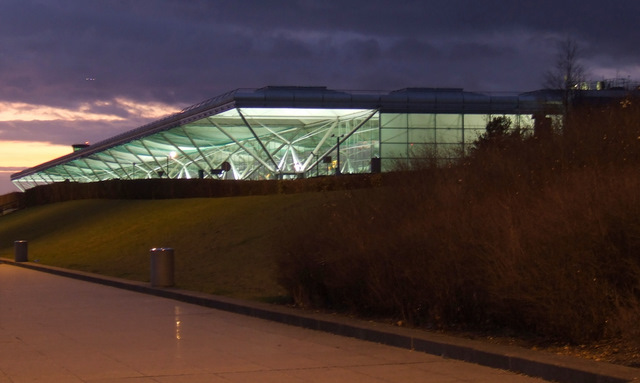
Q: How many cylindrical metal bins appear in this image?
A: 2